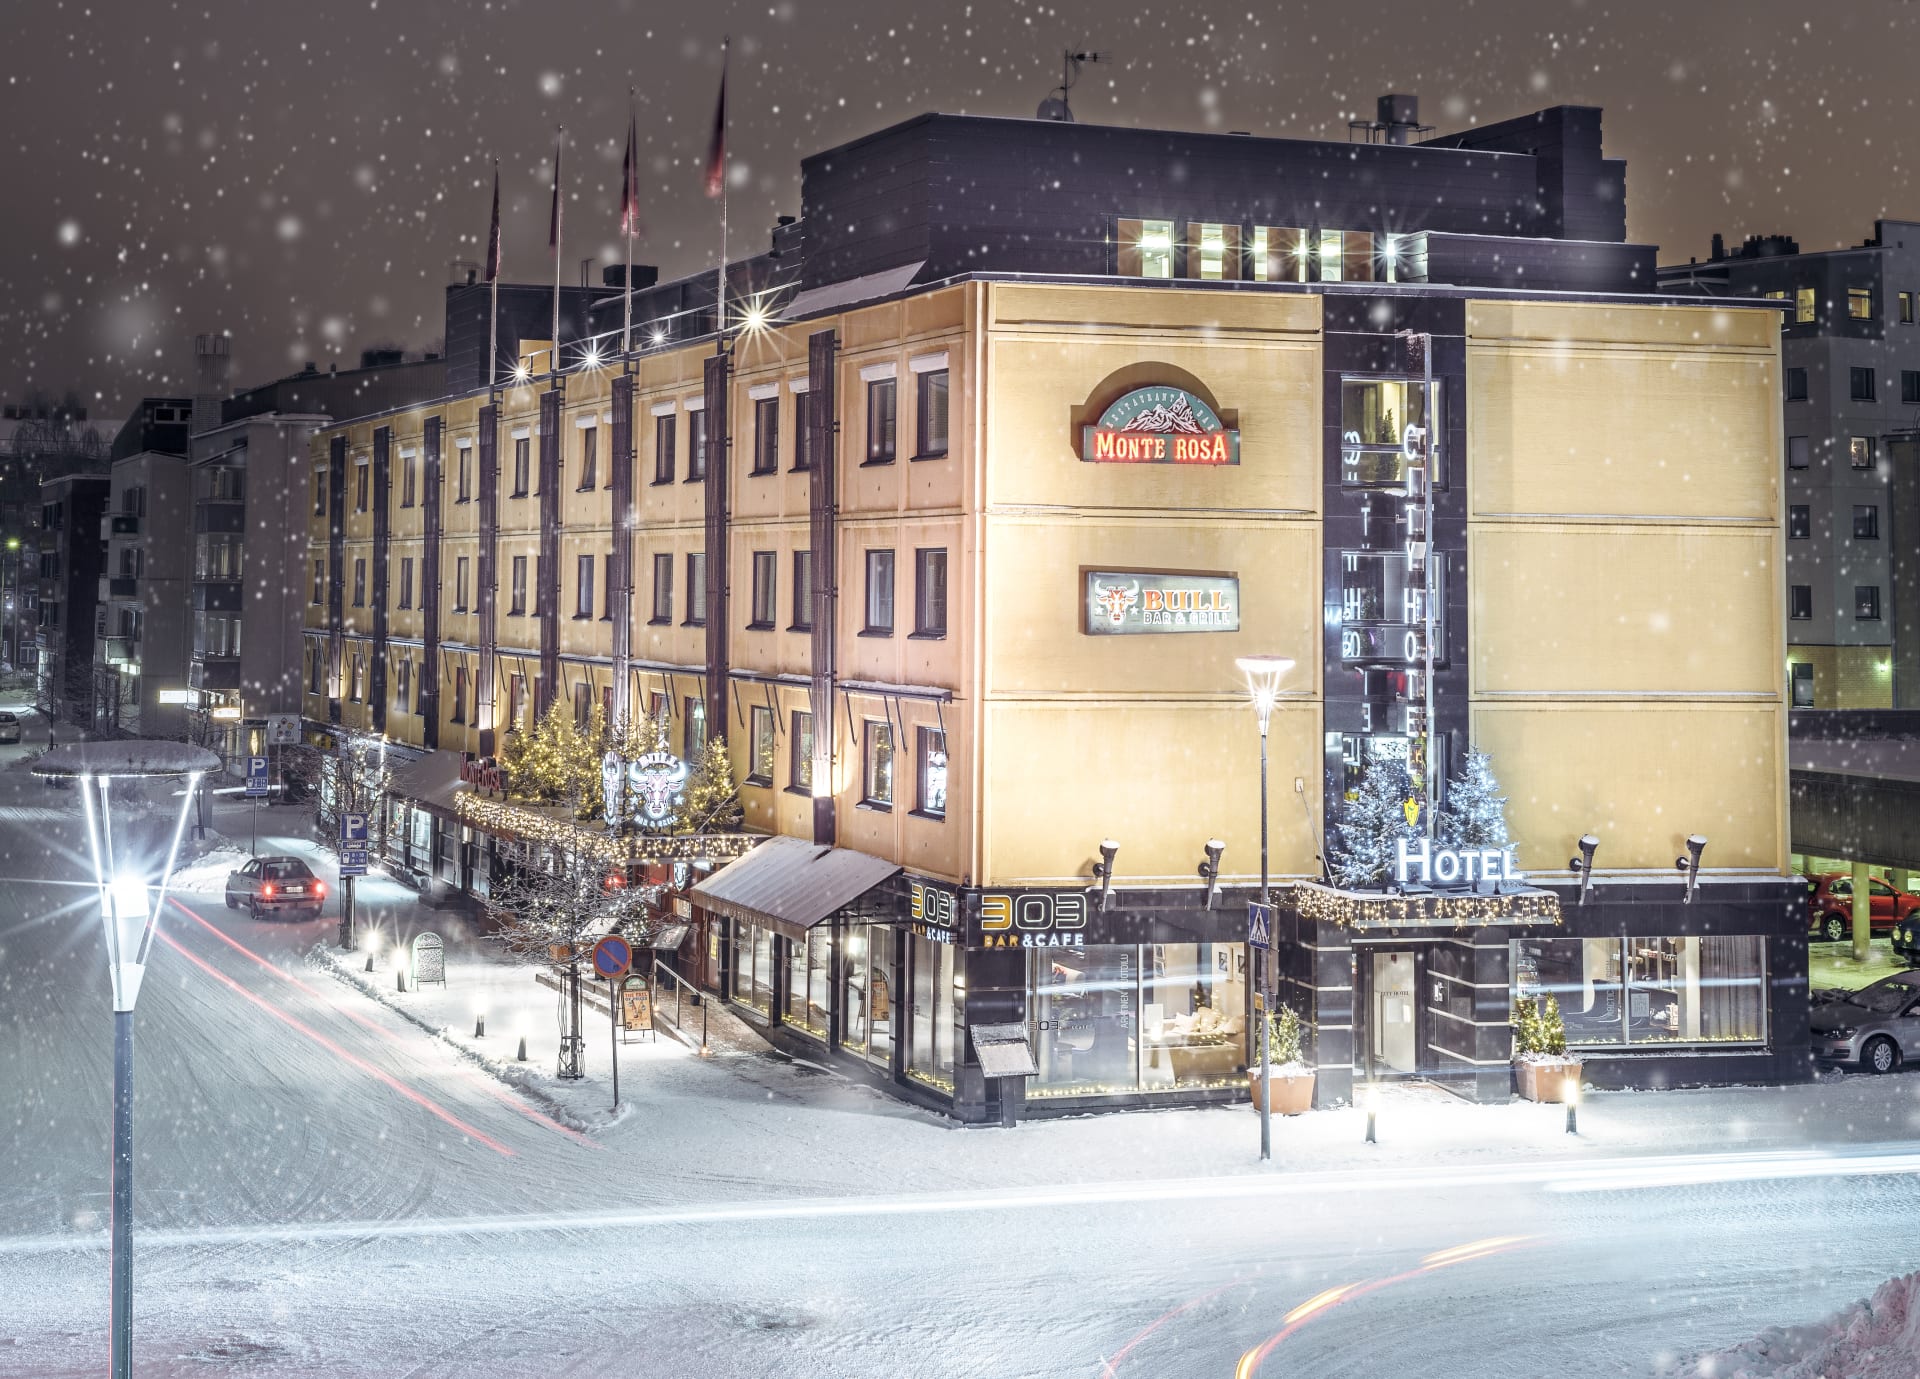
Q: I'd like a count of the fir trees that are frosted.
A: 2